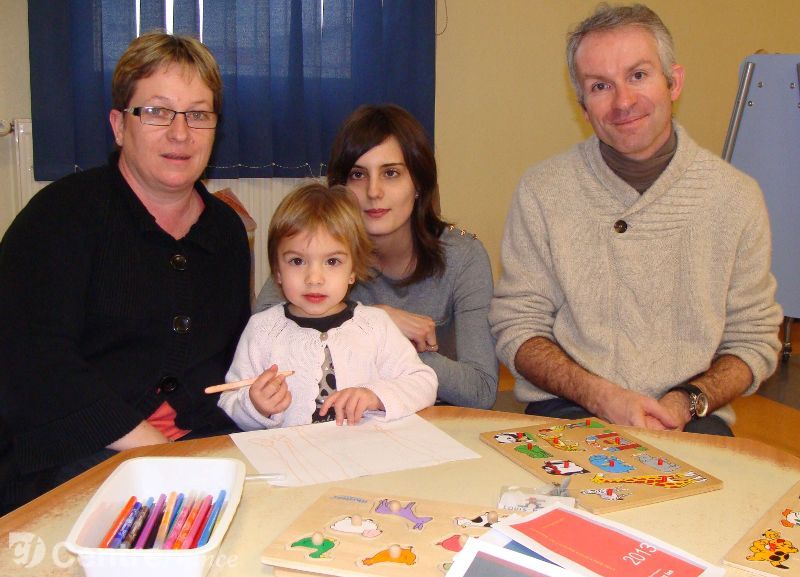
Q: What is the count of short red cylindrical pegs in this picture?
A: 10